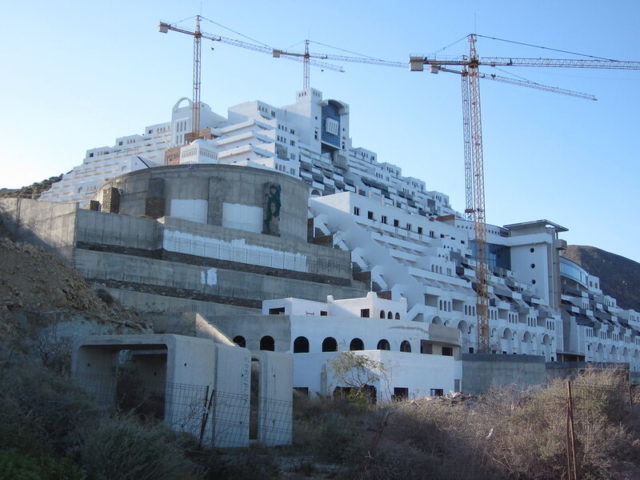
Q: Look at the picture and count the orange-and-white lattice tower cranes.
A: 4